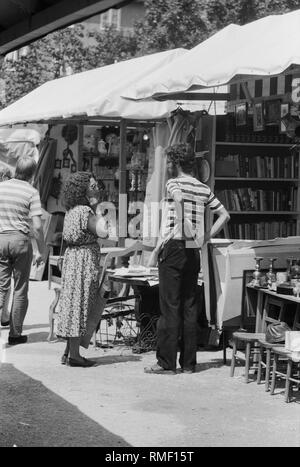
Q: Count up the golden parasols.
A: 0